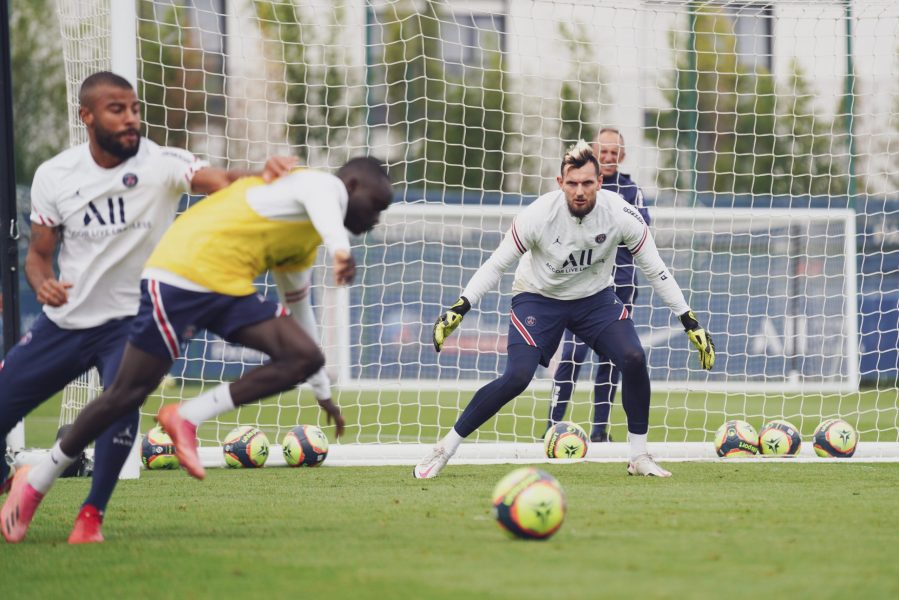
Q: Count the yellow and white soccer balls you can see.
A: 8